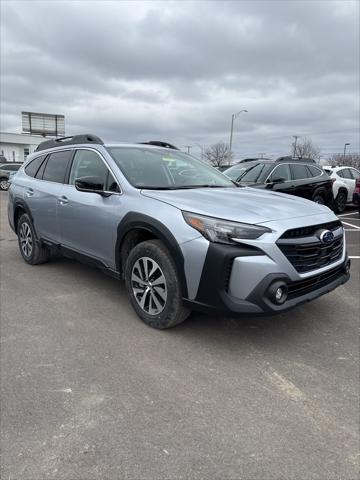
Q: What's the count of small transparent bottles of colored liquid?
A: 0